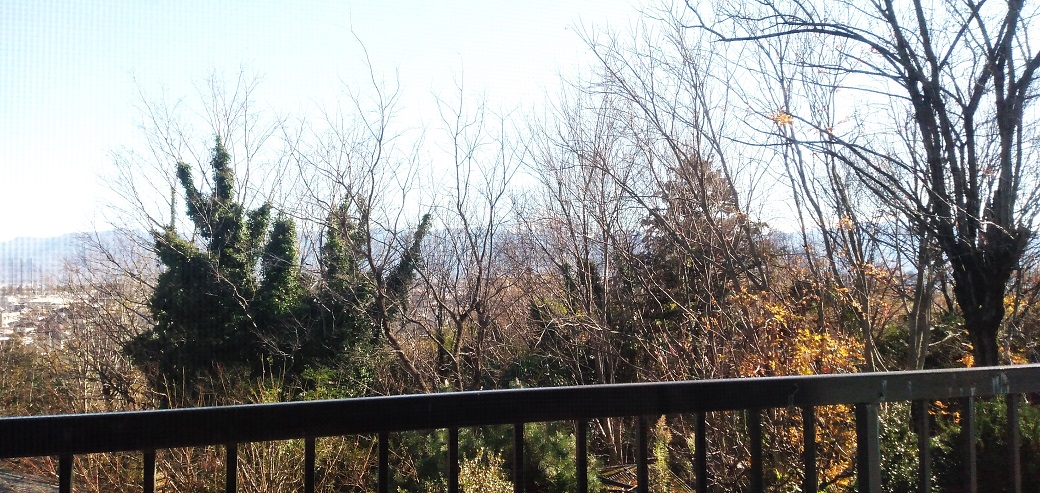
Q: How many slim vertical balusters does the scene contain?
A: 15